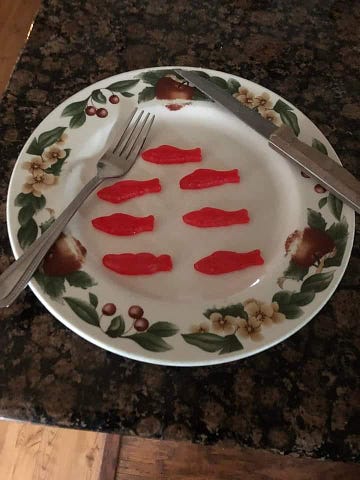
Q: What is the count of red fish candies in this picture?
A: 7